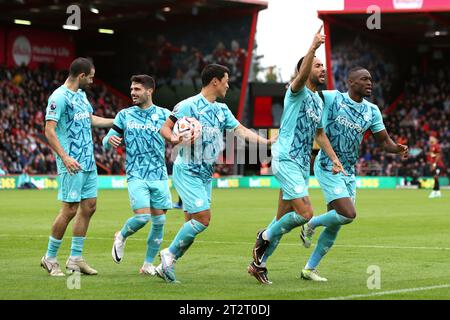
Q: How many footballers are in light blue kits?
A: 5